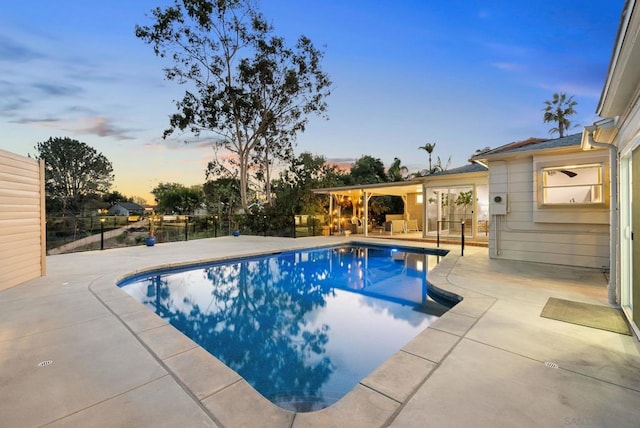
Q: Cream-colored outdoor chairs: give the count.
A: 2